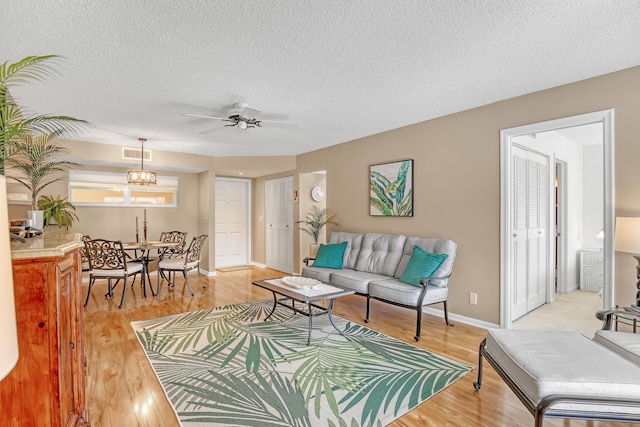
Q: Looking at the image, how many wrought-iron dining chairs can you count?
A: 4